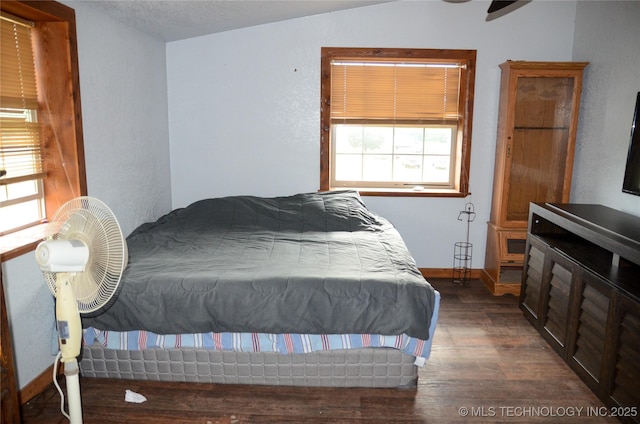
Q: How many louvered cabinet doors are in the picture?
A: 4